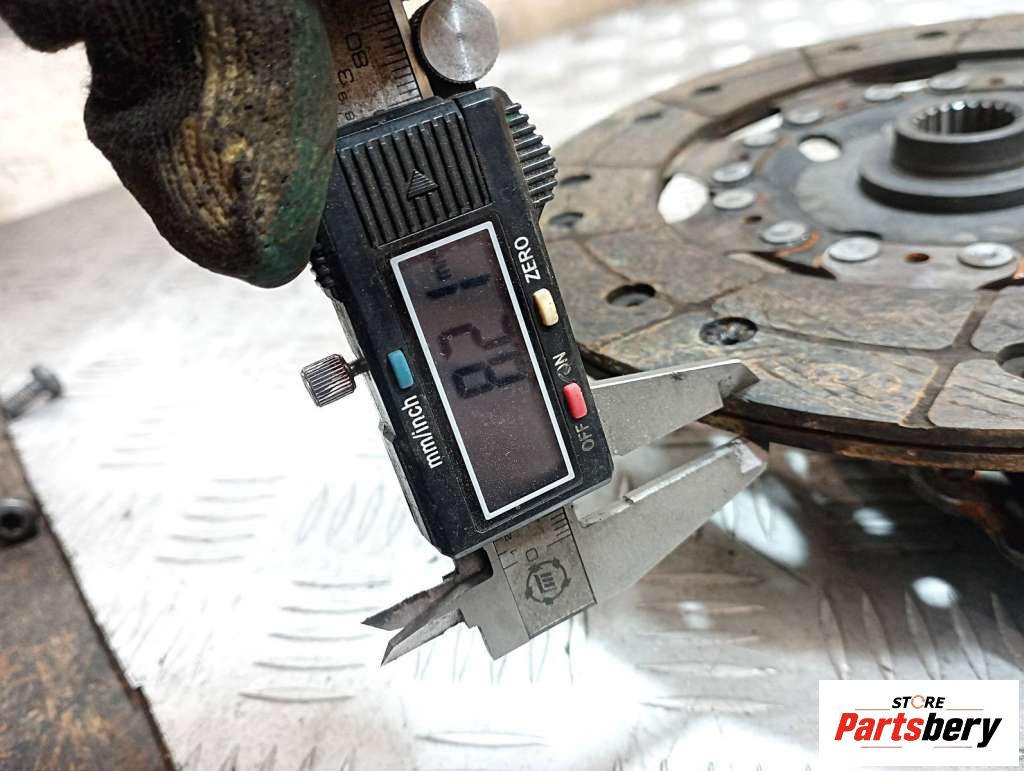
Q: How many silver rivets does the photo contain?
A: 9